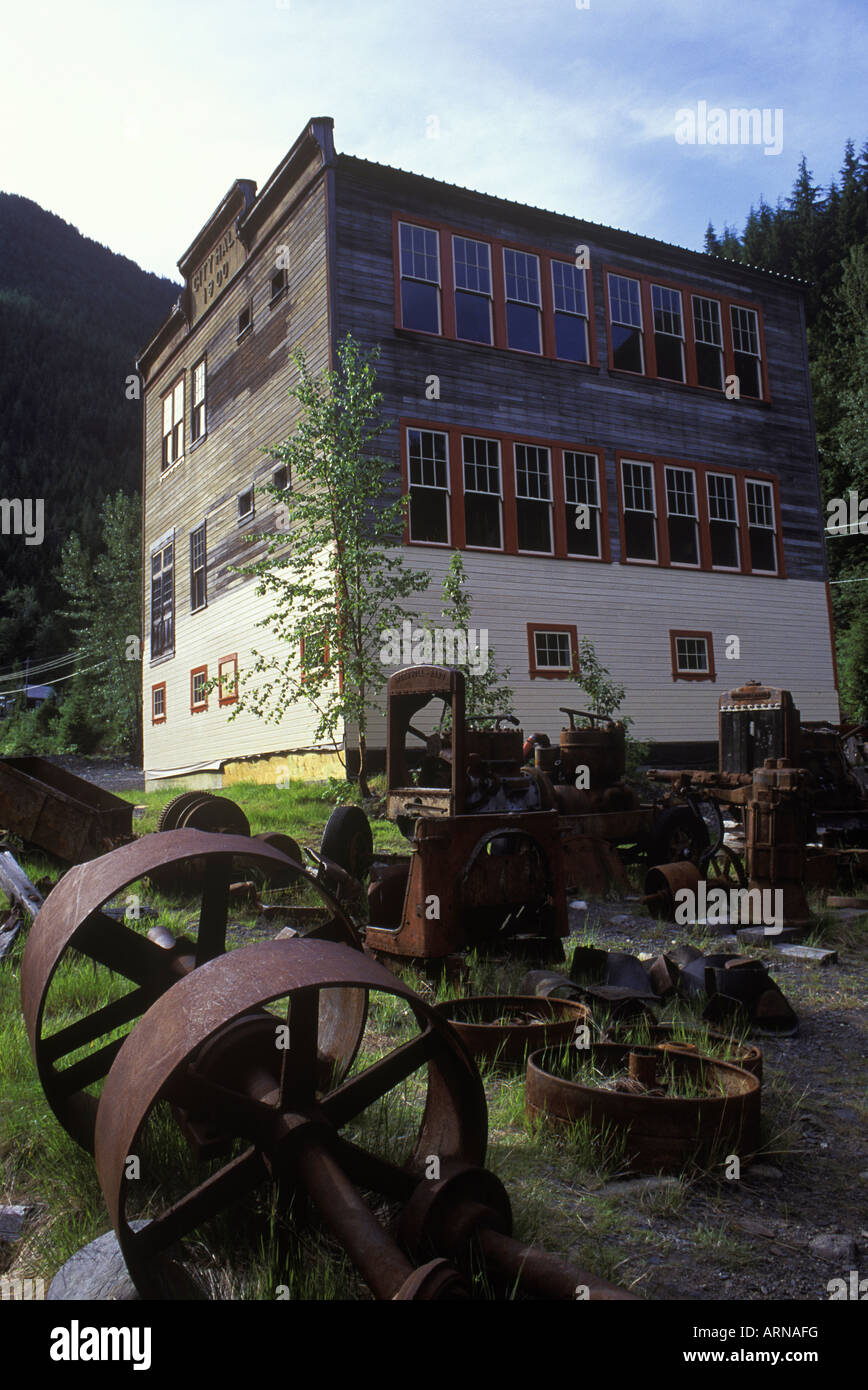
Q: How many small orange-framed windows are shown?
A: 6